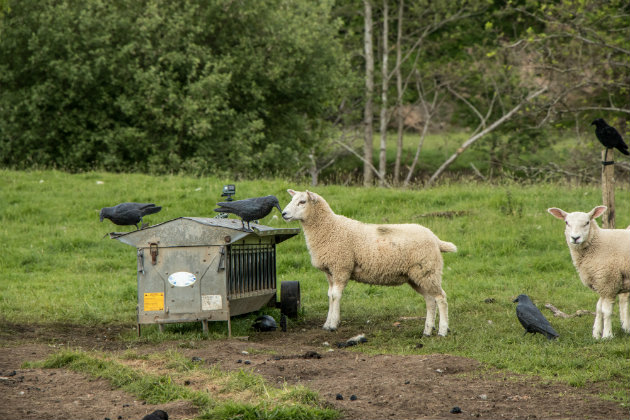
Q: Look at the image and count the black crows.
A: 4